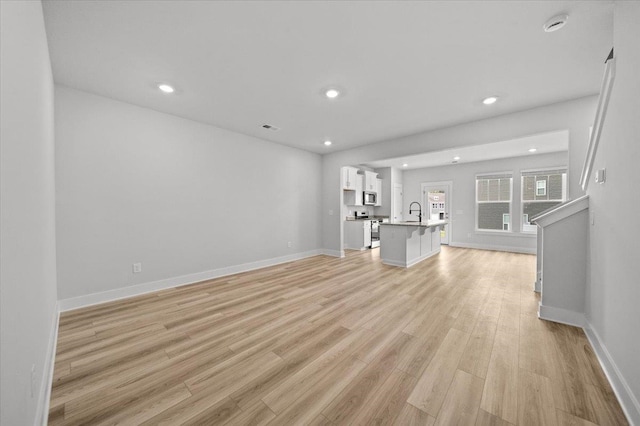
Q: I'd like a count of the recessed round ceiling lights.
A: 7